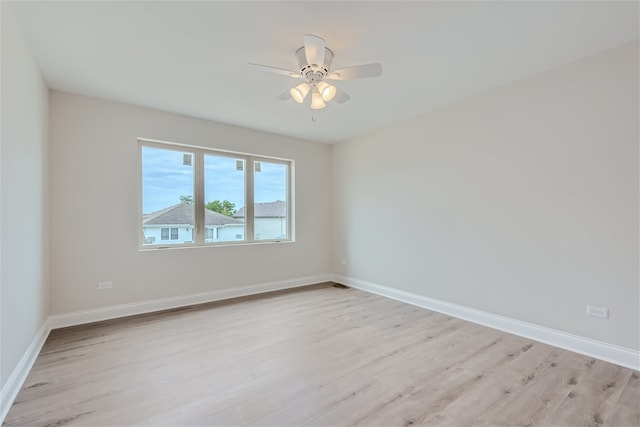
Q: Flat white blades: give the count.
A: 5